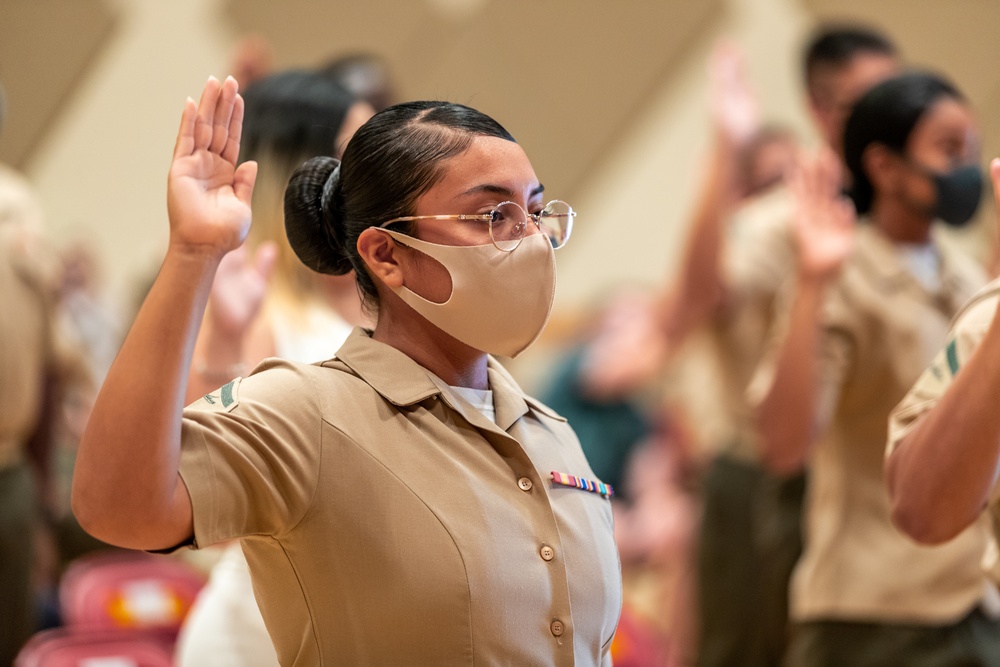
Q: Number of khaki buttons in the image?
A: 3